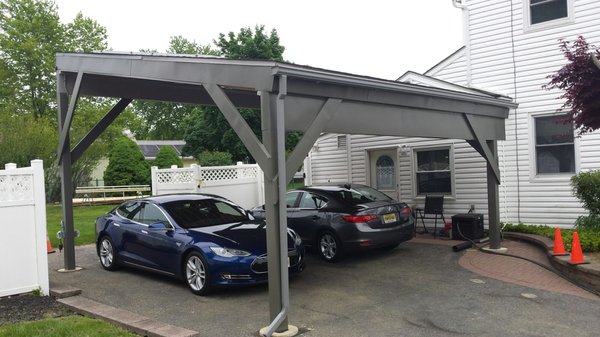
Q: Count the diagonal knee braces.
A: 6